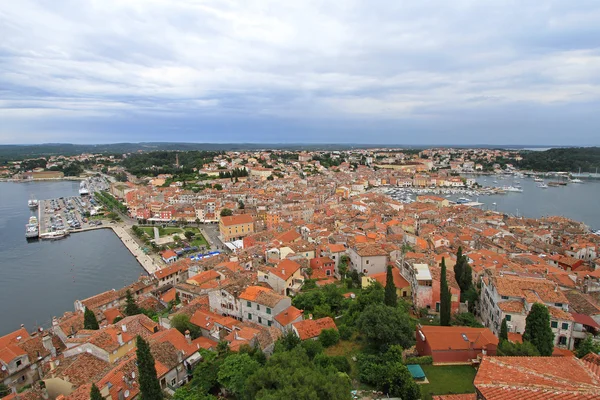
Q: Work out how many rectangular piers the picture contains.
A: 1